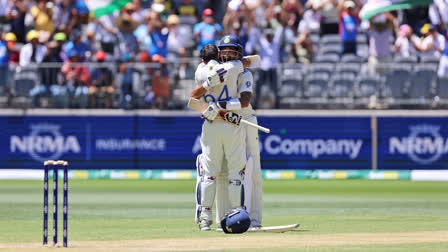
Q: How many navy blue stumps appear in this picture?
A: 3